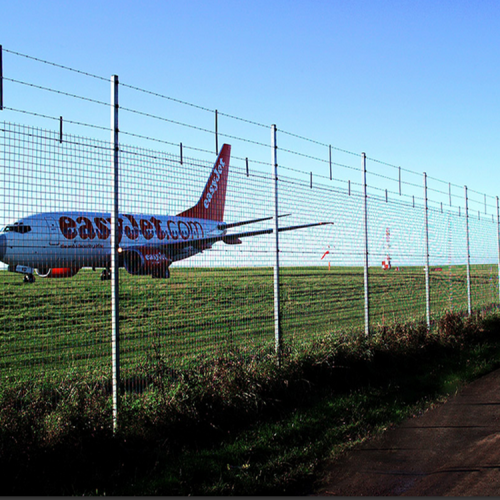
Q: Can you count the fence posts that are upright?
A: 6